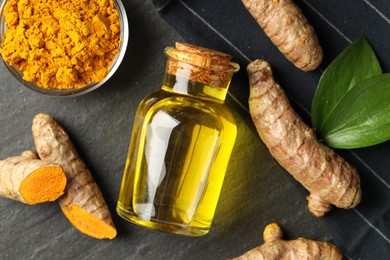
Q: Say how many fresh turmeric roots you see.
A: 5